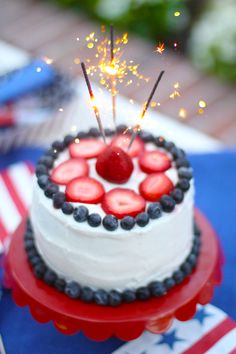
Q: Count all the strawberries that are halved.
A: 7